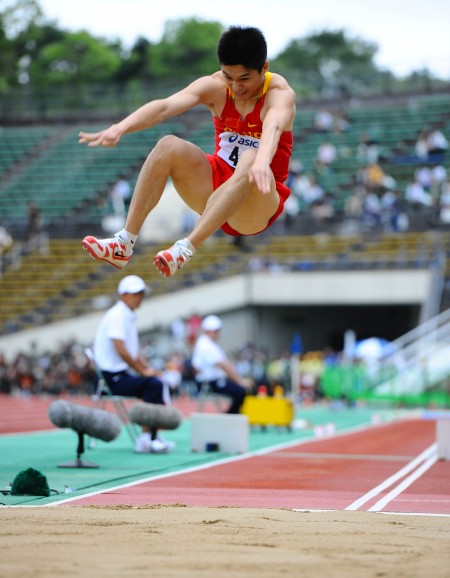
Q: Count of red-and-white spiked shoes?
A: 2